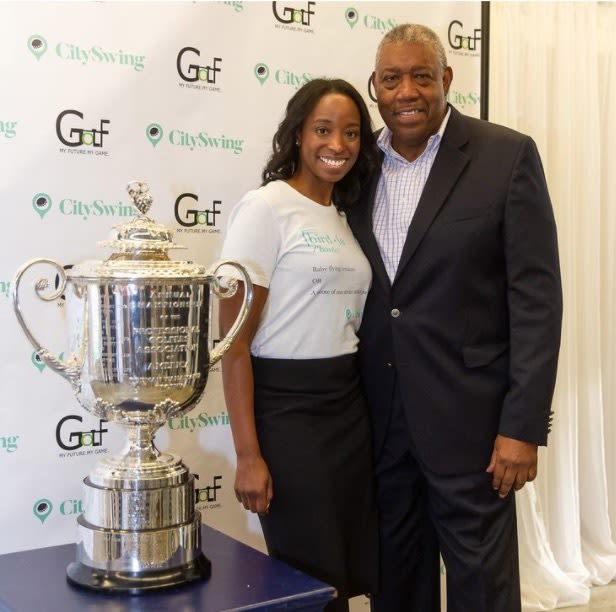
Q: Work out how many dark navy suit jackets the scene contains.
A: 1